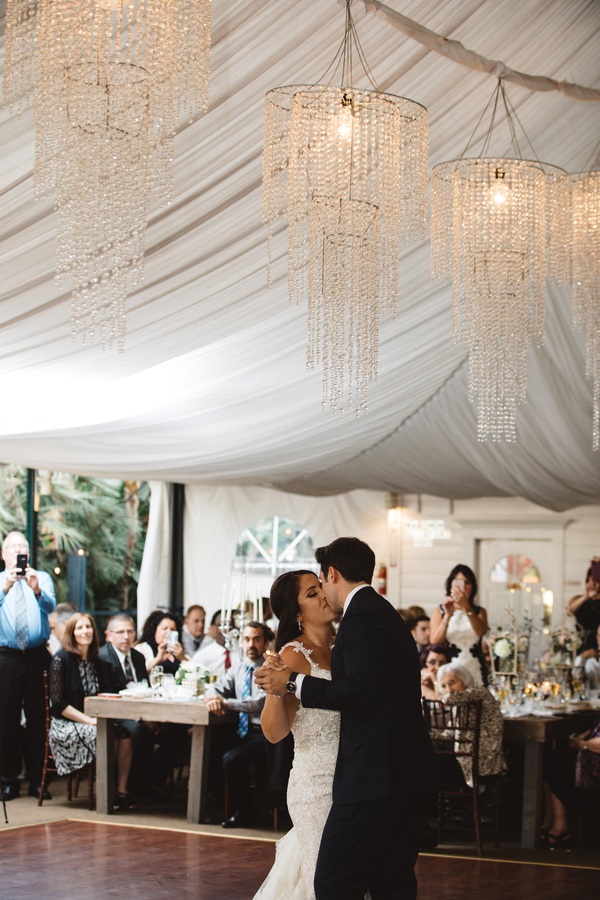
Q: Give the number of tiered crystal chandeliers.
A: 4